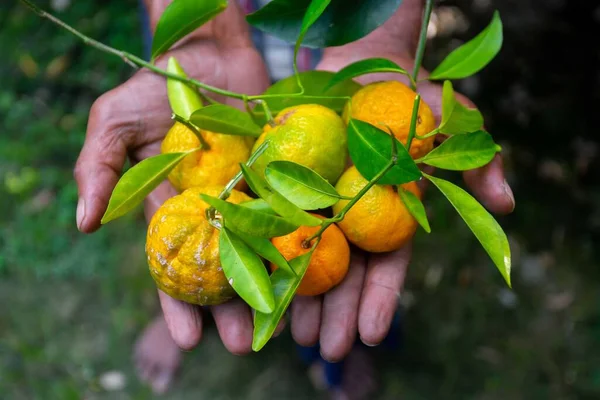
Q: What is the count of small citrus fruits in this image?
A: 6